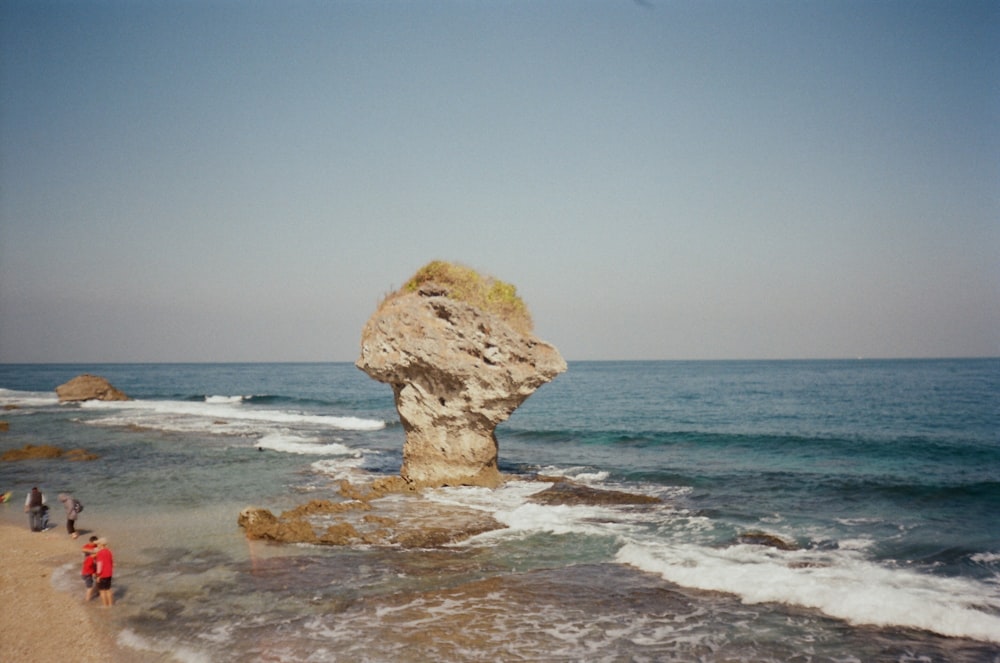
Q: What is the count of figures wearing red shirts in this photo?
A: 2